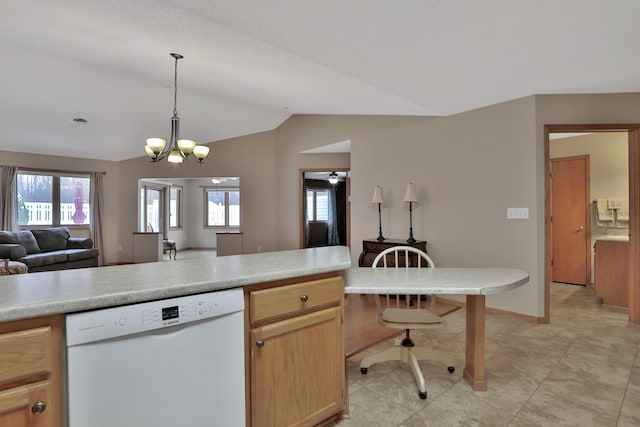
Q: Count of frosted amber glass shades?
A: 5